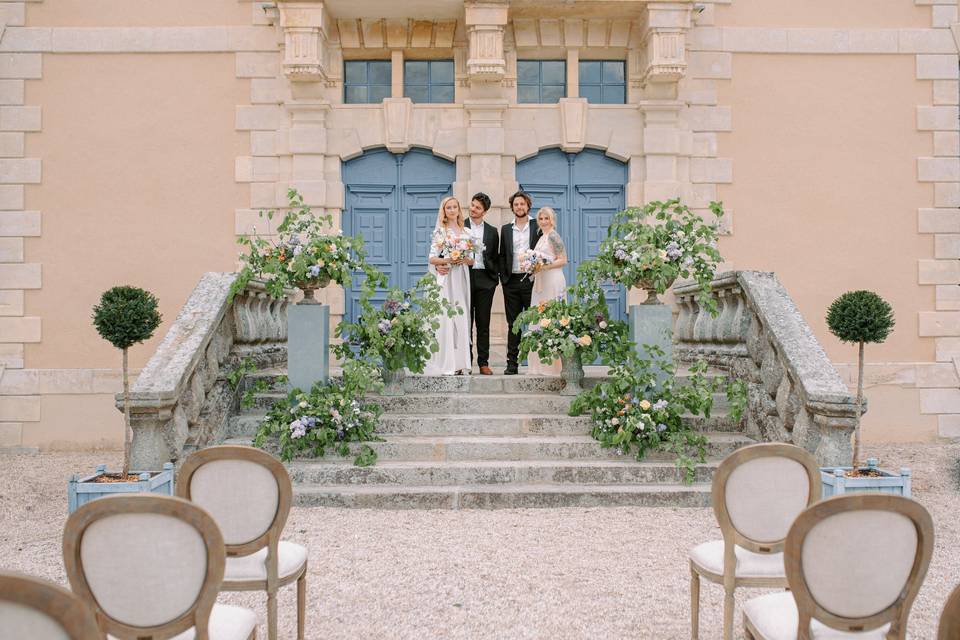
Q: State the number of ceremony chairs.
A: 6